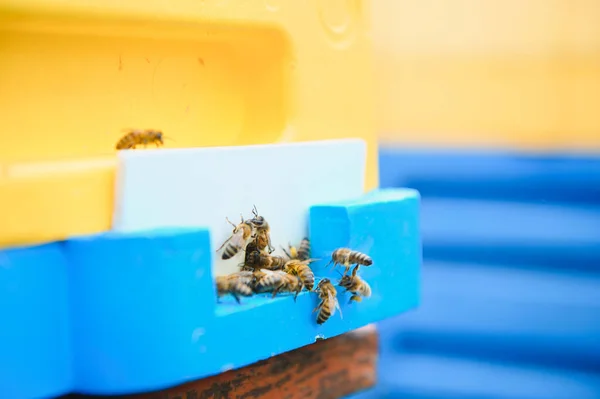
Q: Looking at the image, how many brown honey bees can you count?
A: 11